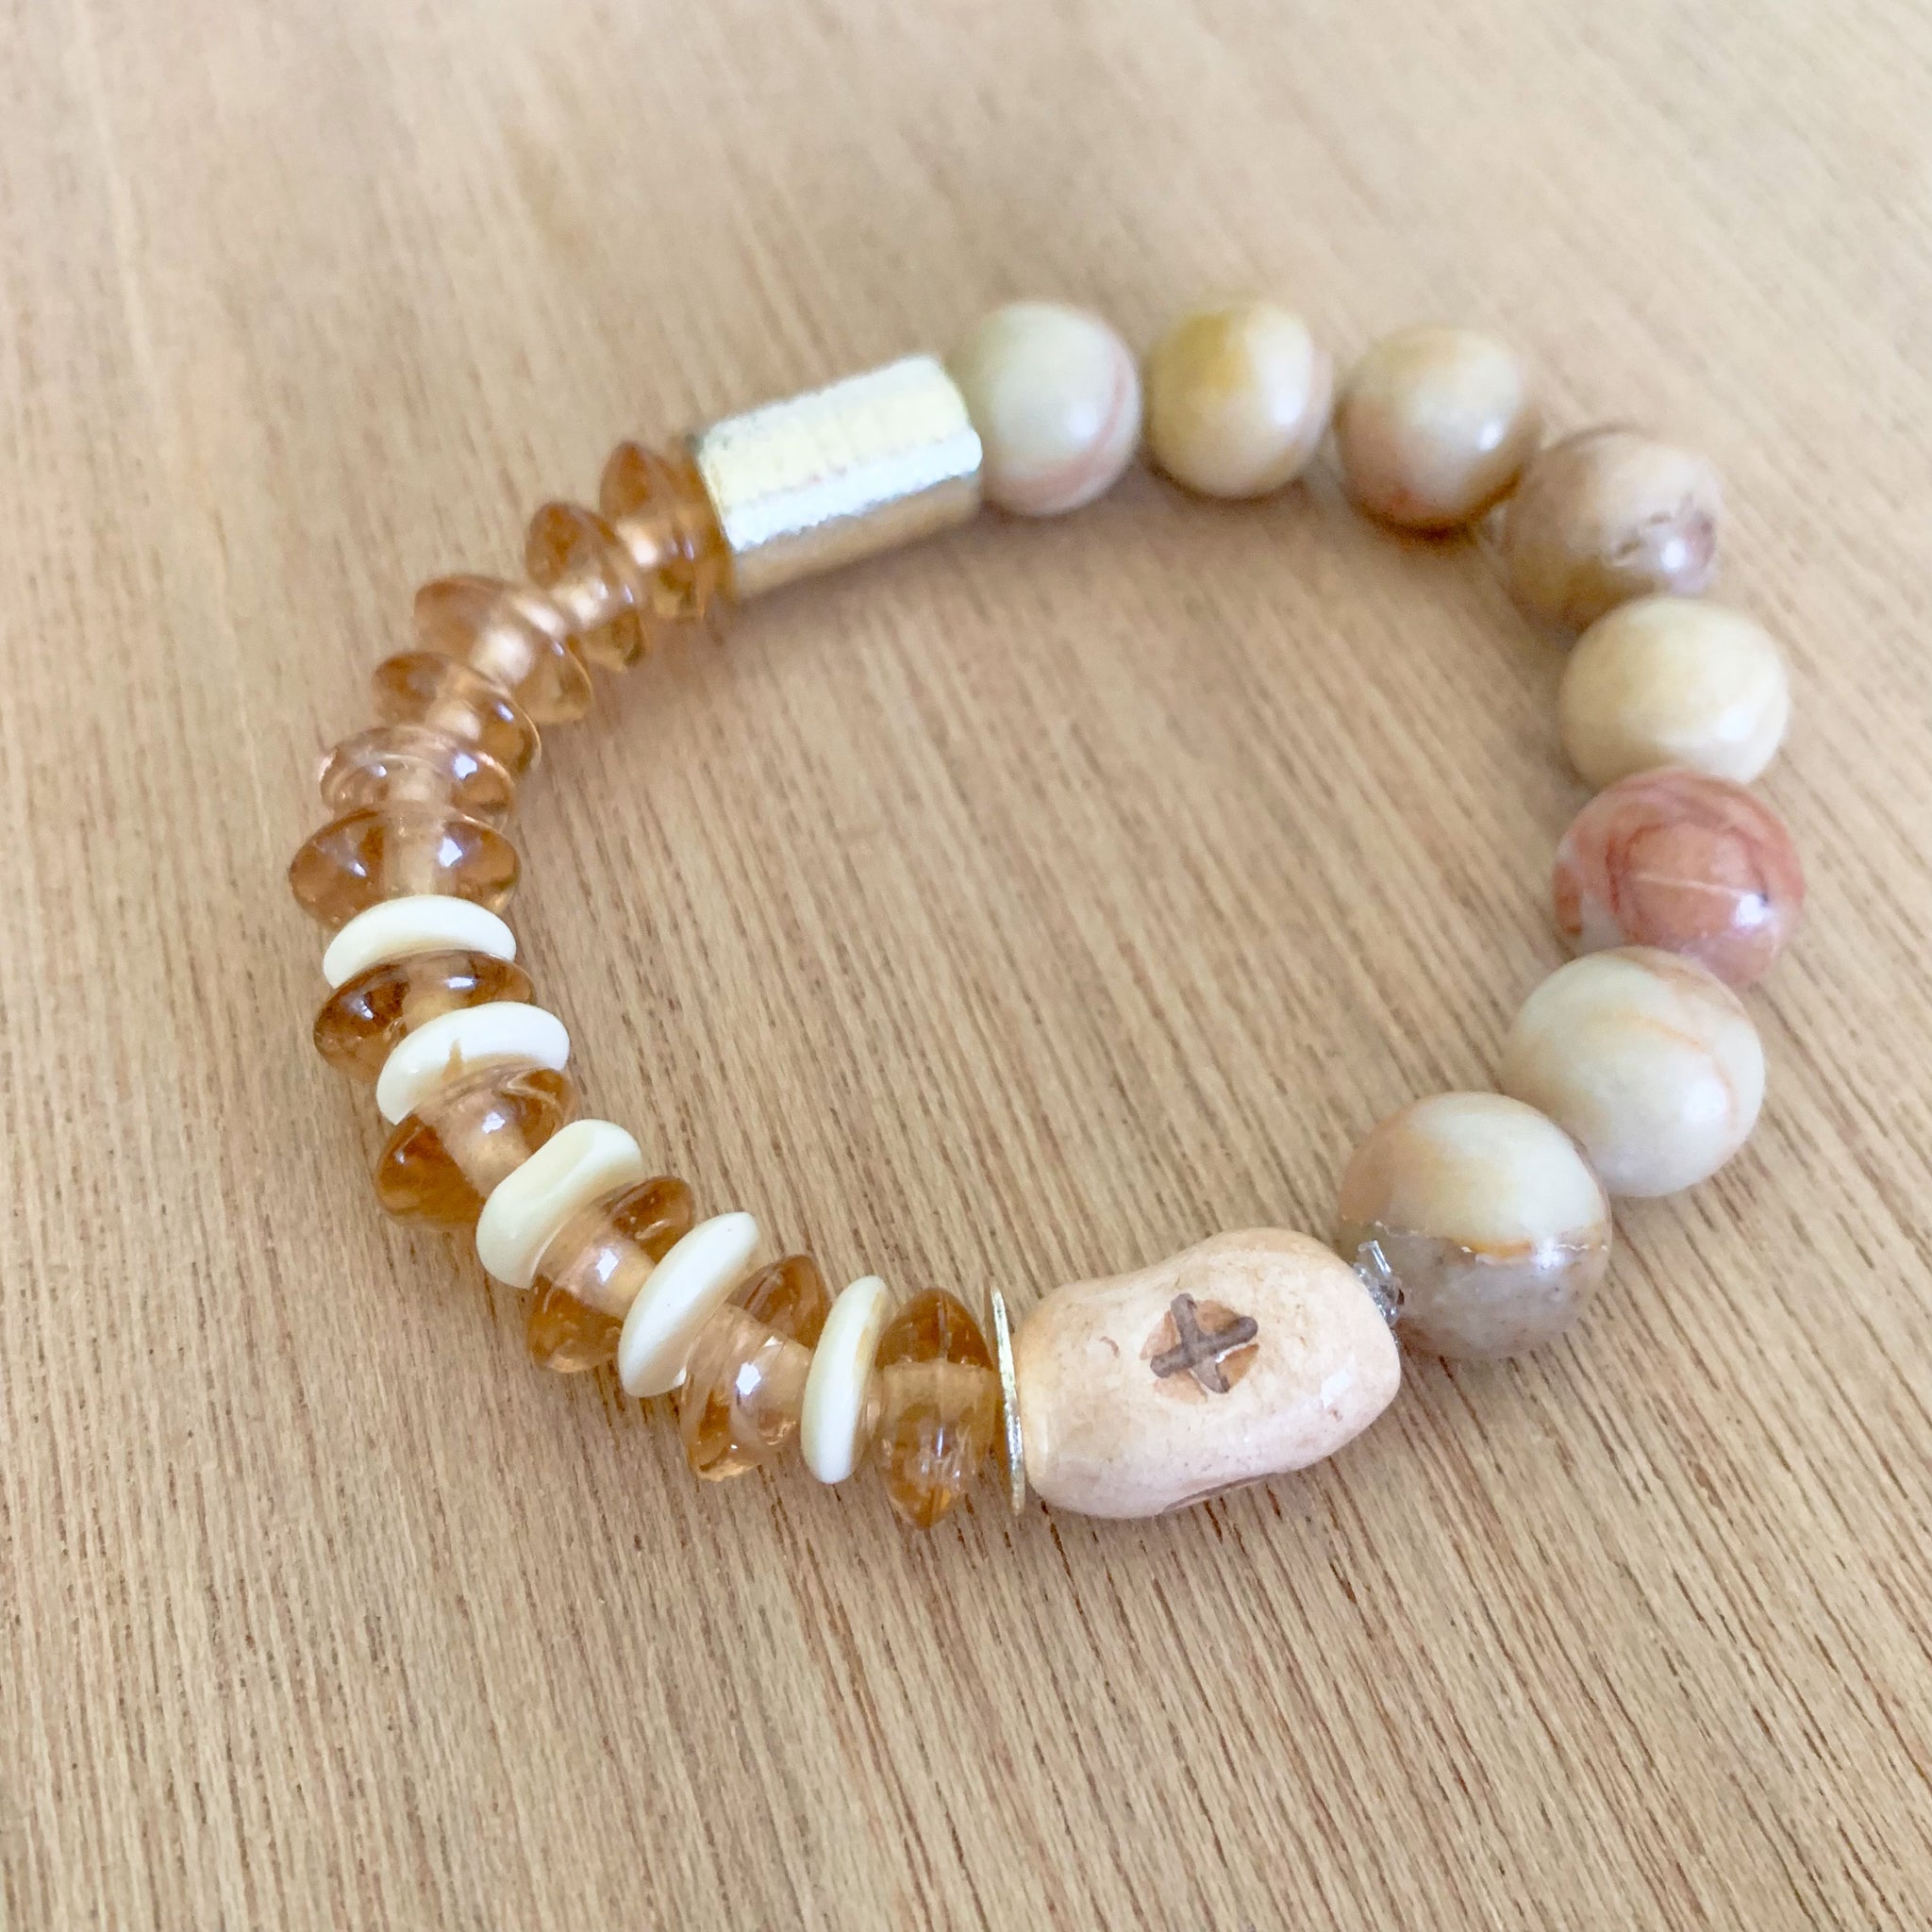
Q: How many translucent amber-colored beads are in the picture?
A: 11